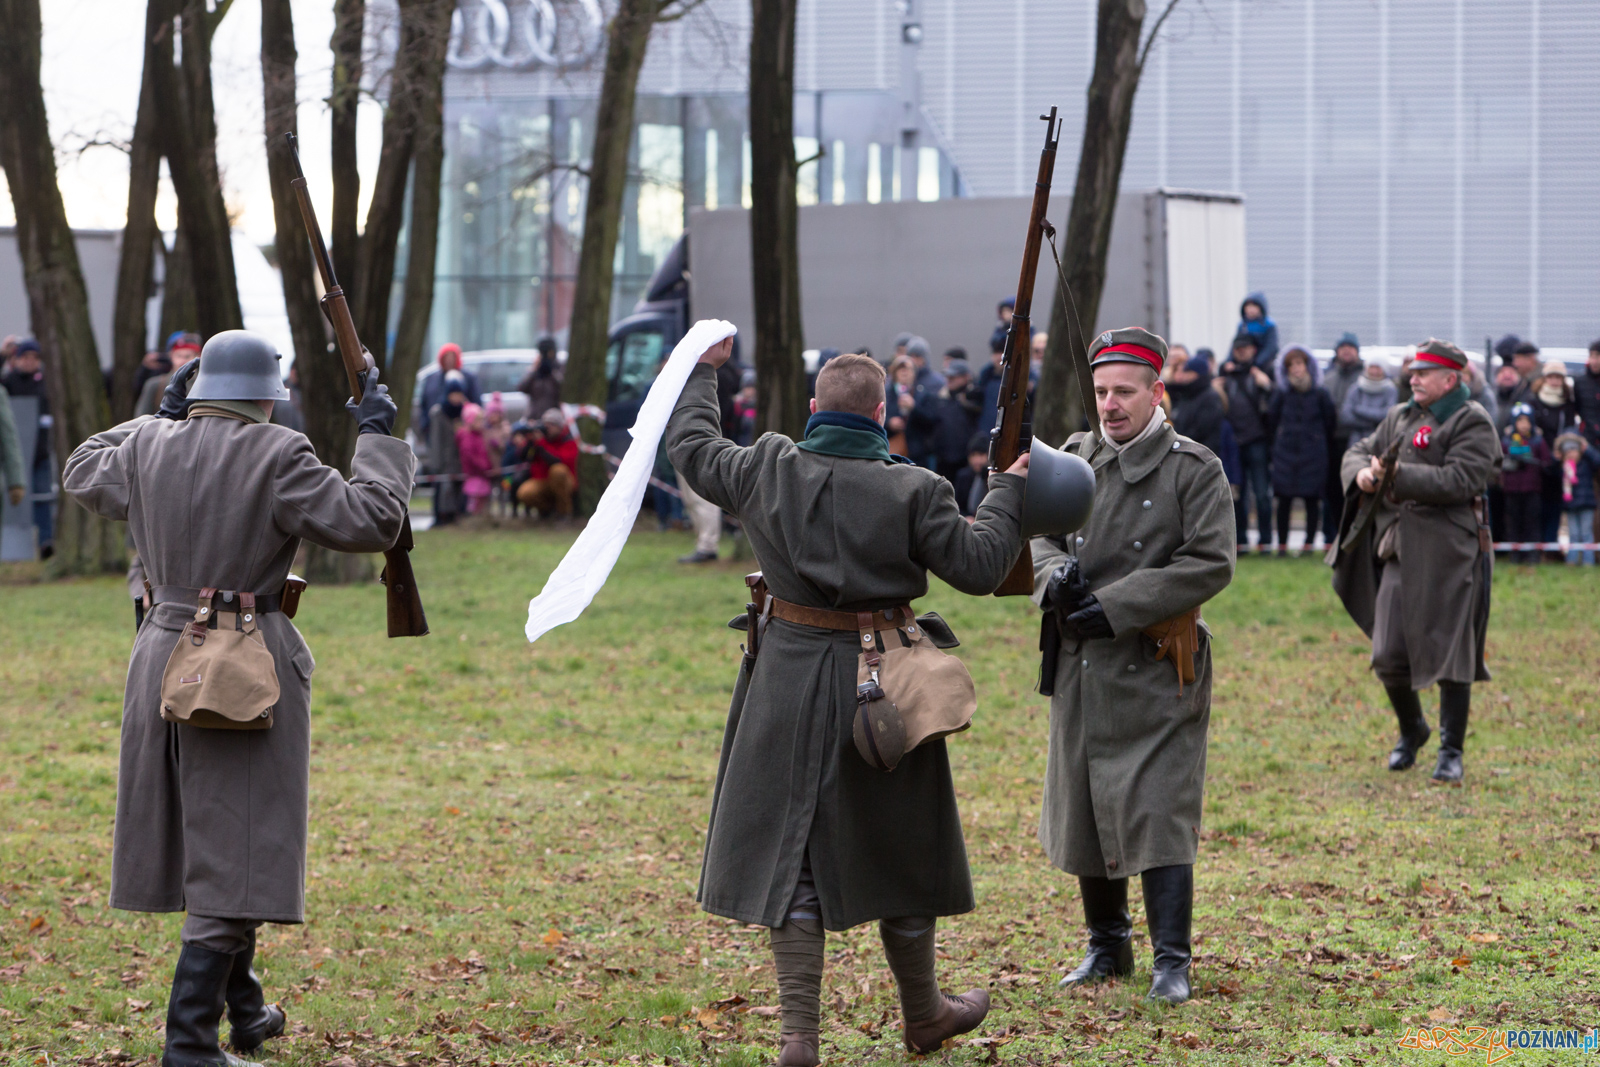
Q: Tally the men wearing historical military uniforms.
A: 4